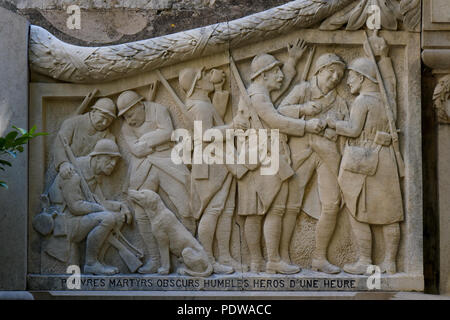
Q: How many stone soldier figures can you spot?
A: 7